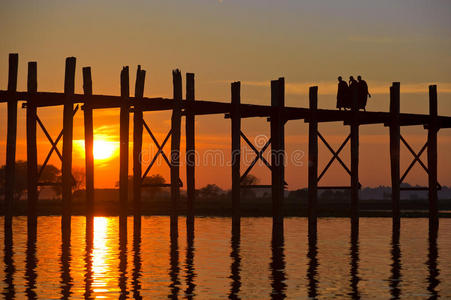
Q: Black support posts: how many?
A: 14